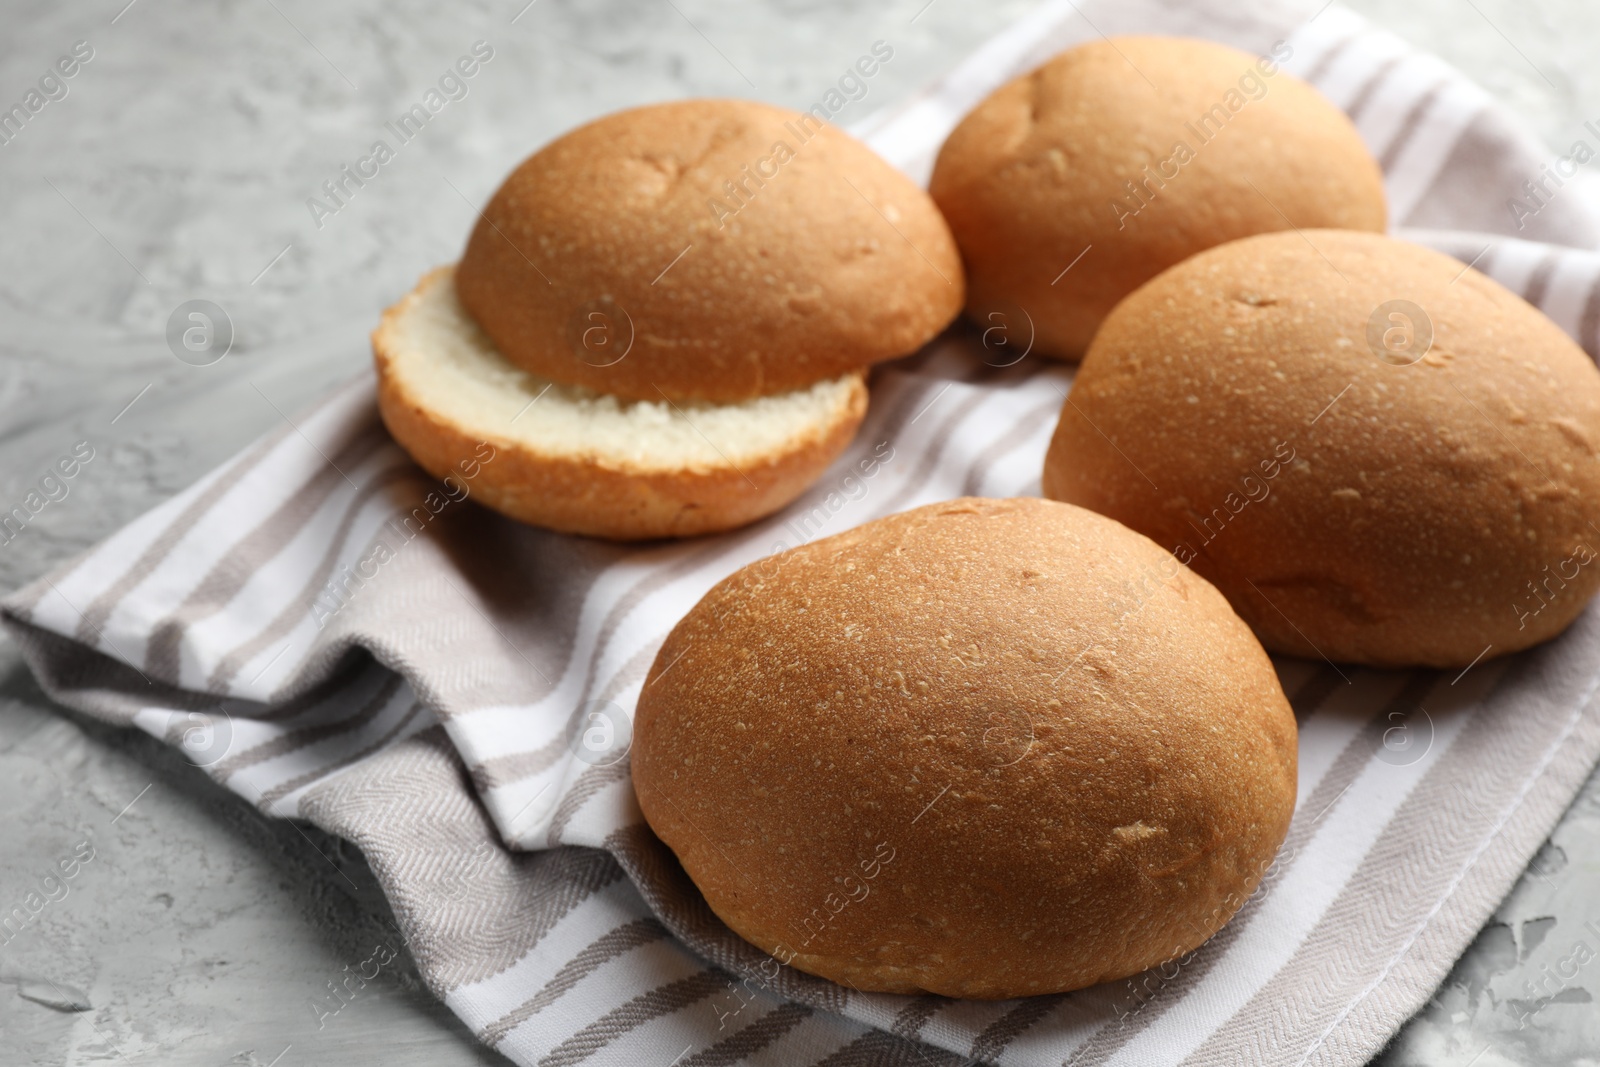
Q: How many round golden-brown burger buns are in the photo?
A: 4